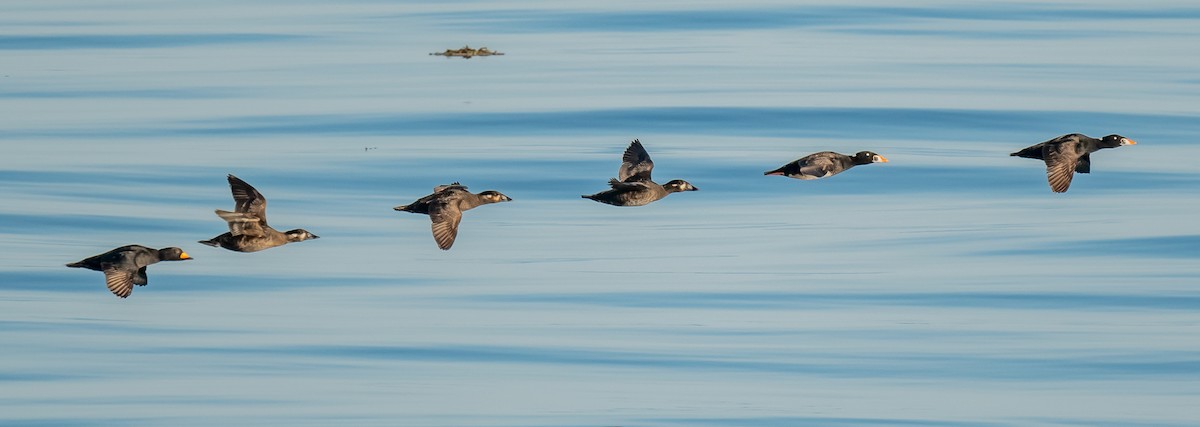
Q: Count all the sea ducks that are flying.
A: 6